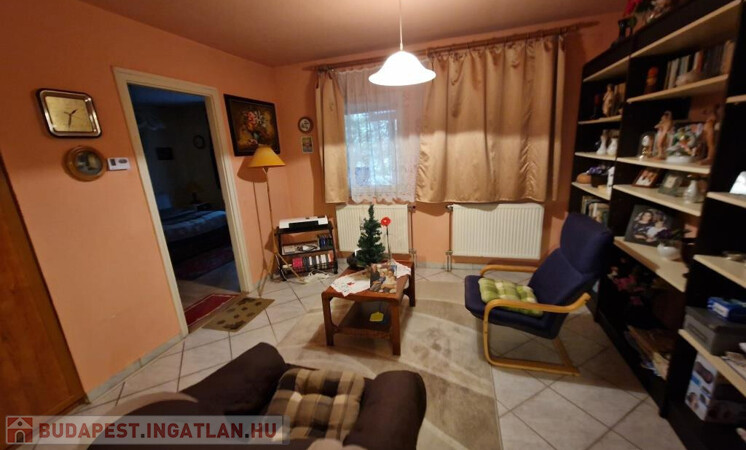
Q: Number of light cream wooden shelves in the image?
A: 13